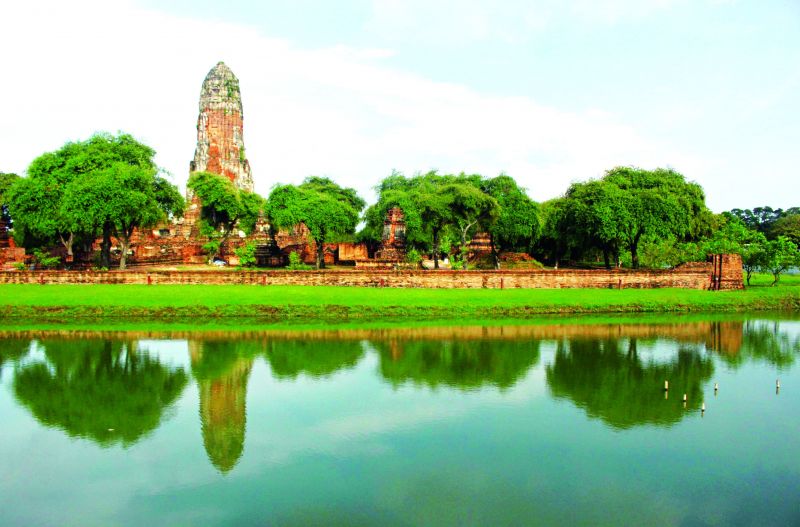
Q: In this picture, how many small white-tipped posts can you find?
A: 5